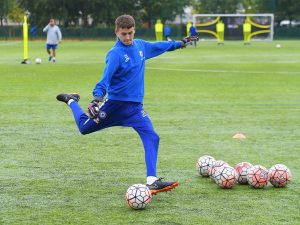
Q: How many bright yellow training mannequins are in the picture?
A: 5